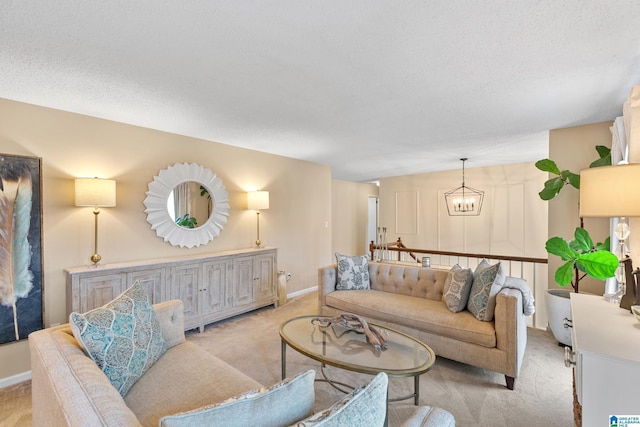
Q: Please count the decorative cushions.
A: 6